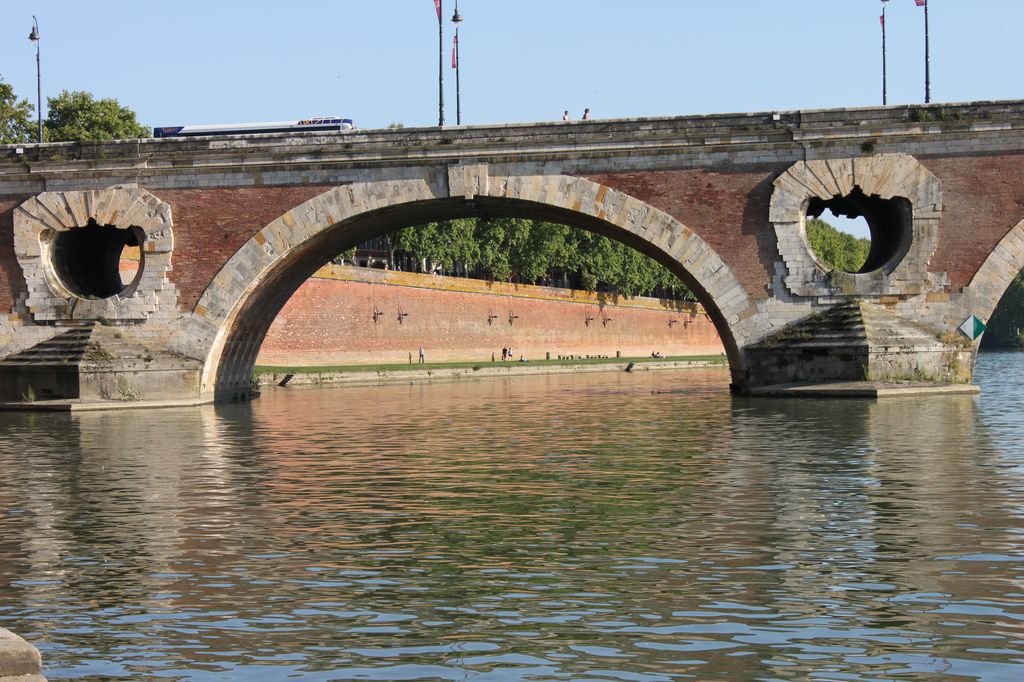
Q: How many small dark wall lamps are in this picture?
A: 8